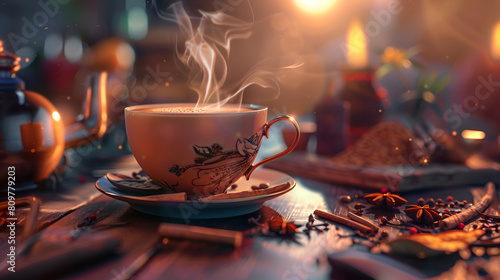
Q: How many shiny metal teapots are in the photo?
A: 1